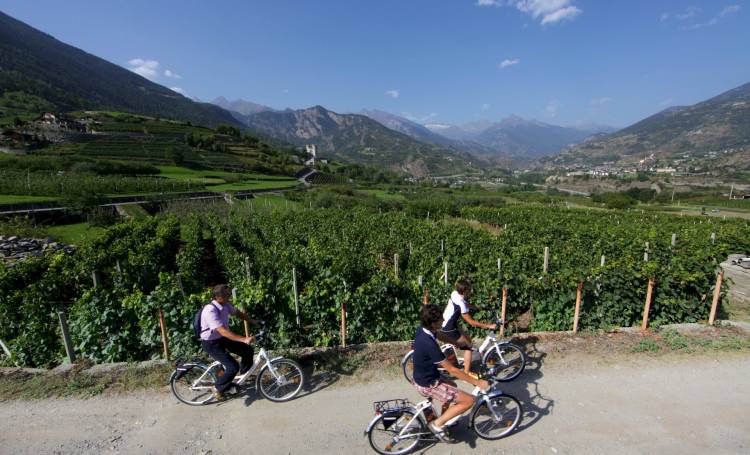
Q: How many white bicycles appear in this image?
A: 3